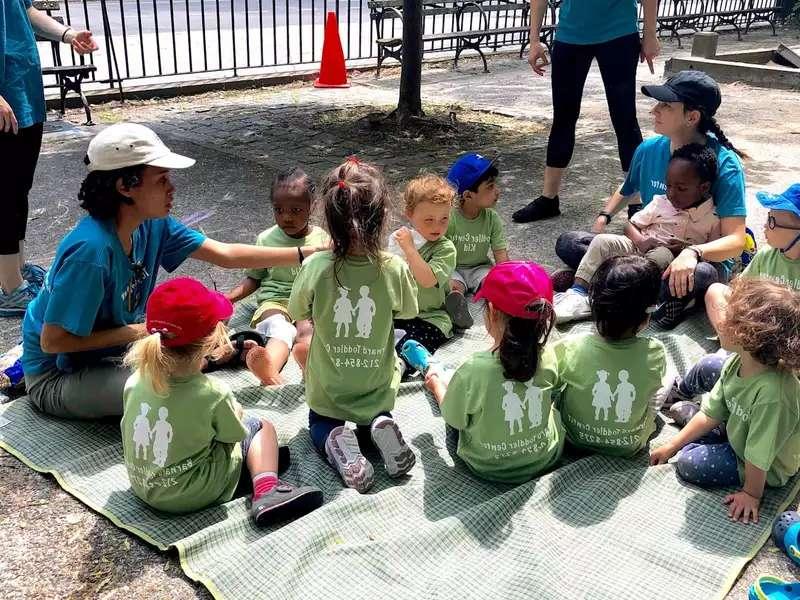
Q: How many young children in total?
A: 10